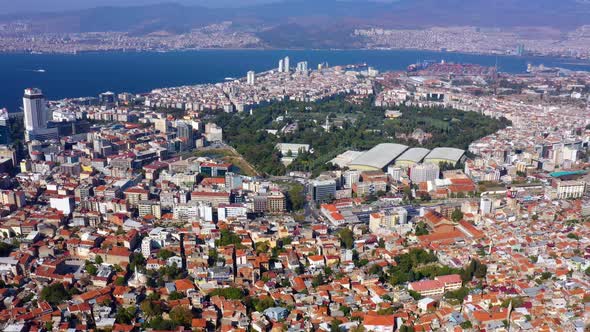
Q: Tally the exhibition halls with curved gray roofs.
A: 3